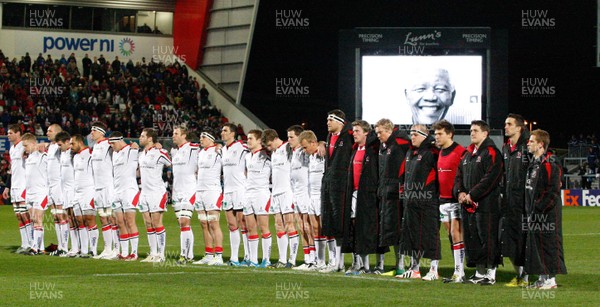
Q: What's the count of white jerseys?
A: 15